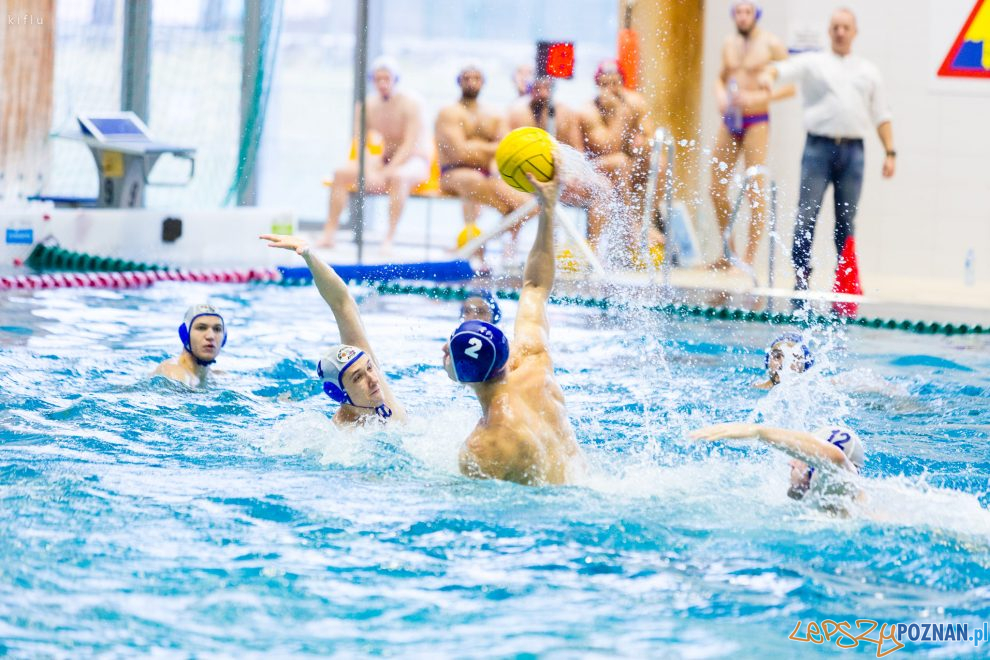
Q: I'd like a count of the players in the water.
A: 6